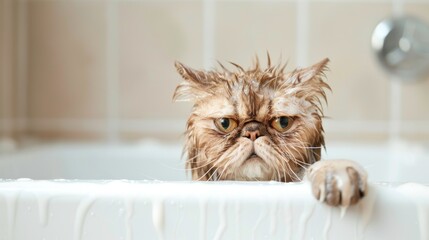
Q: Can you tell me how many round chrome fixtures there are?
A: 1